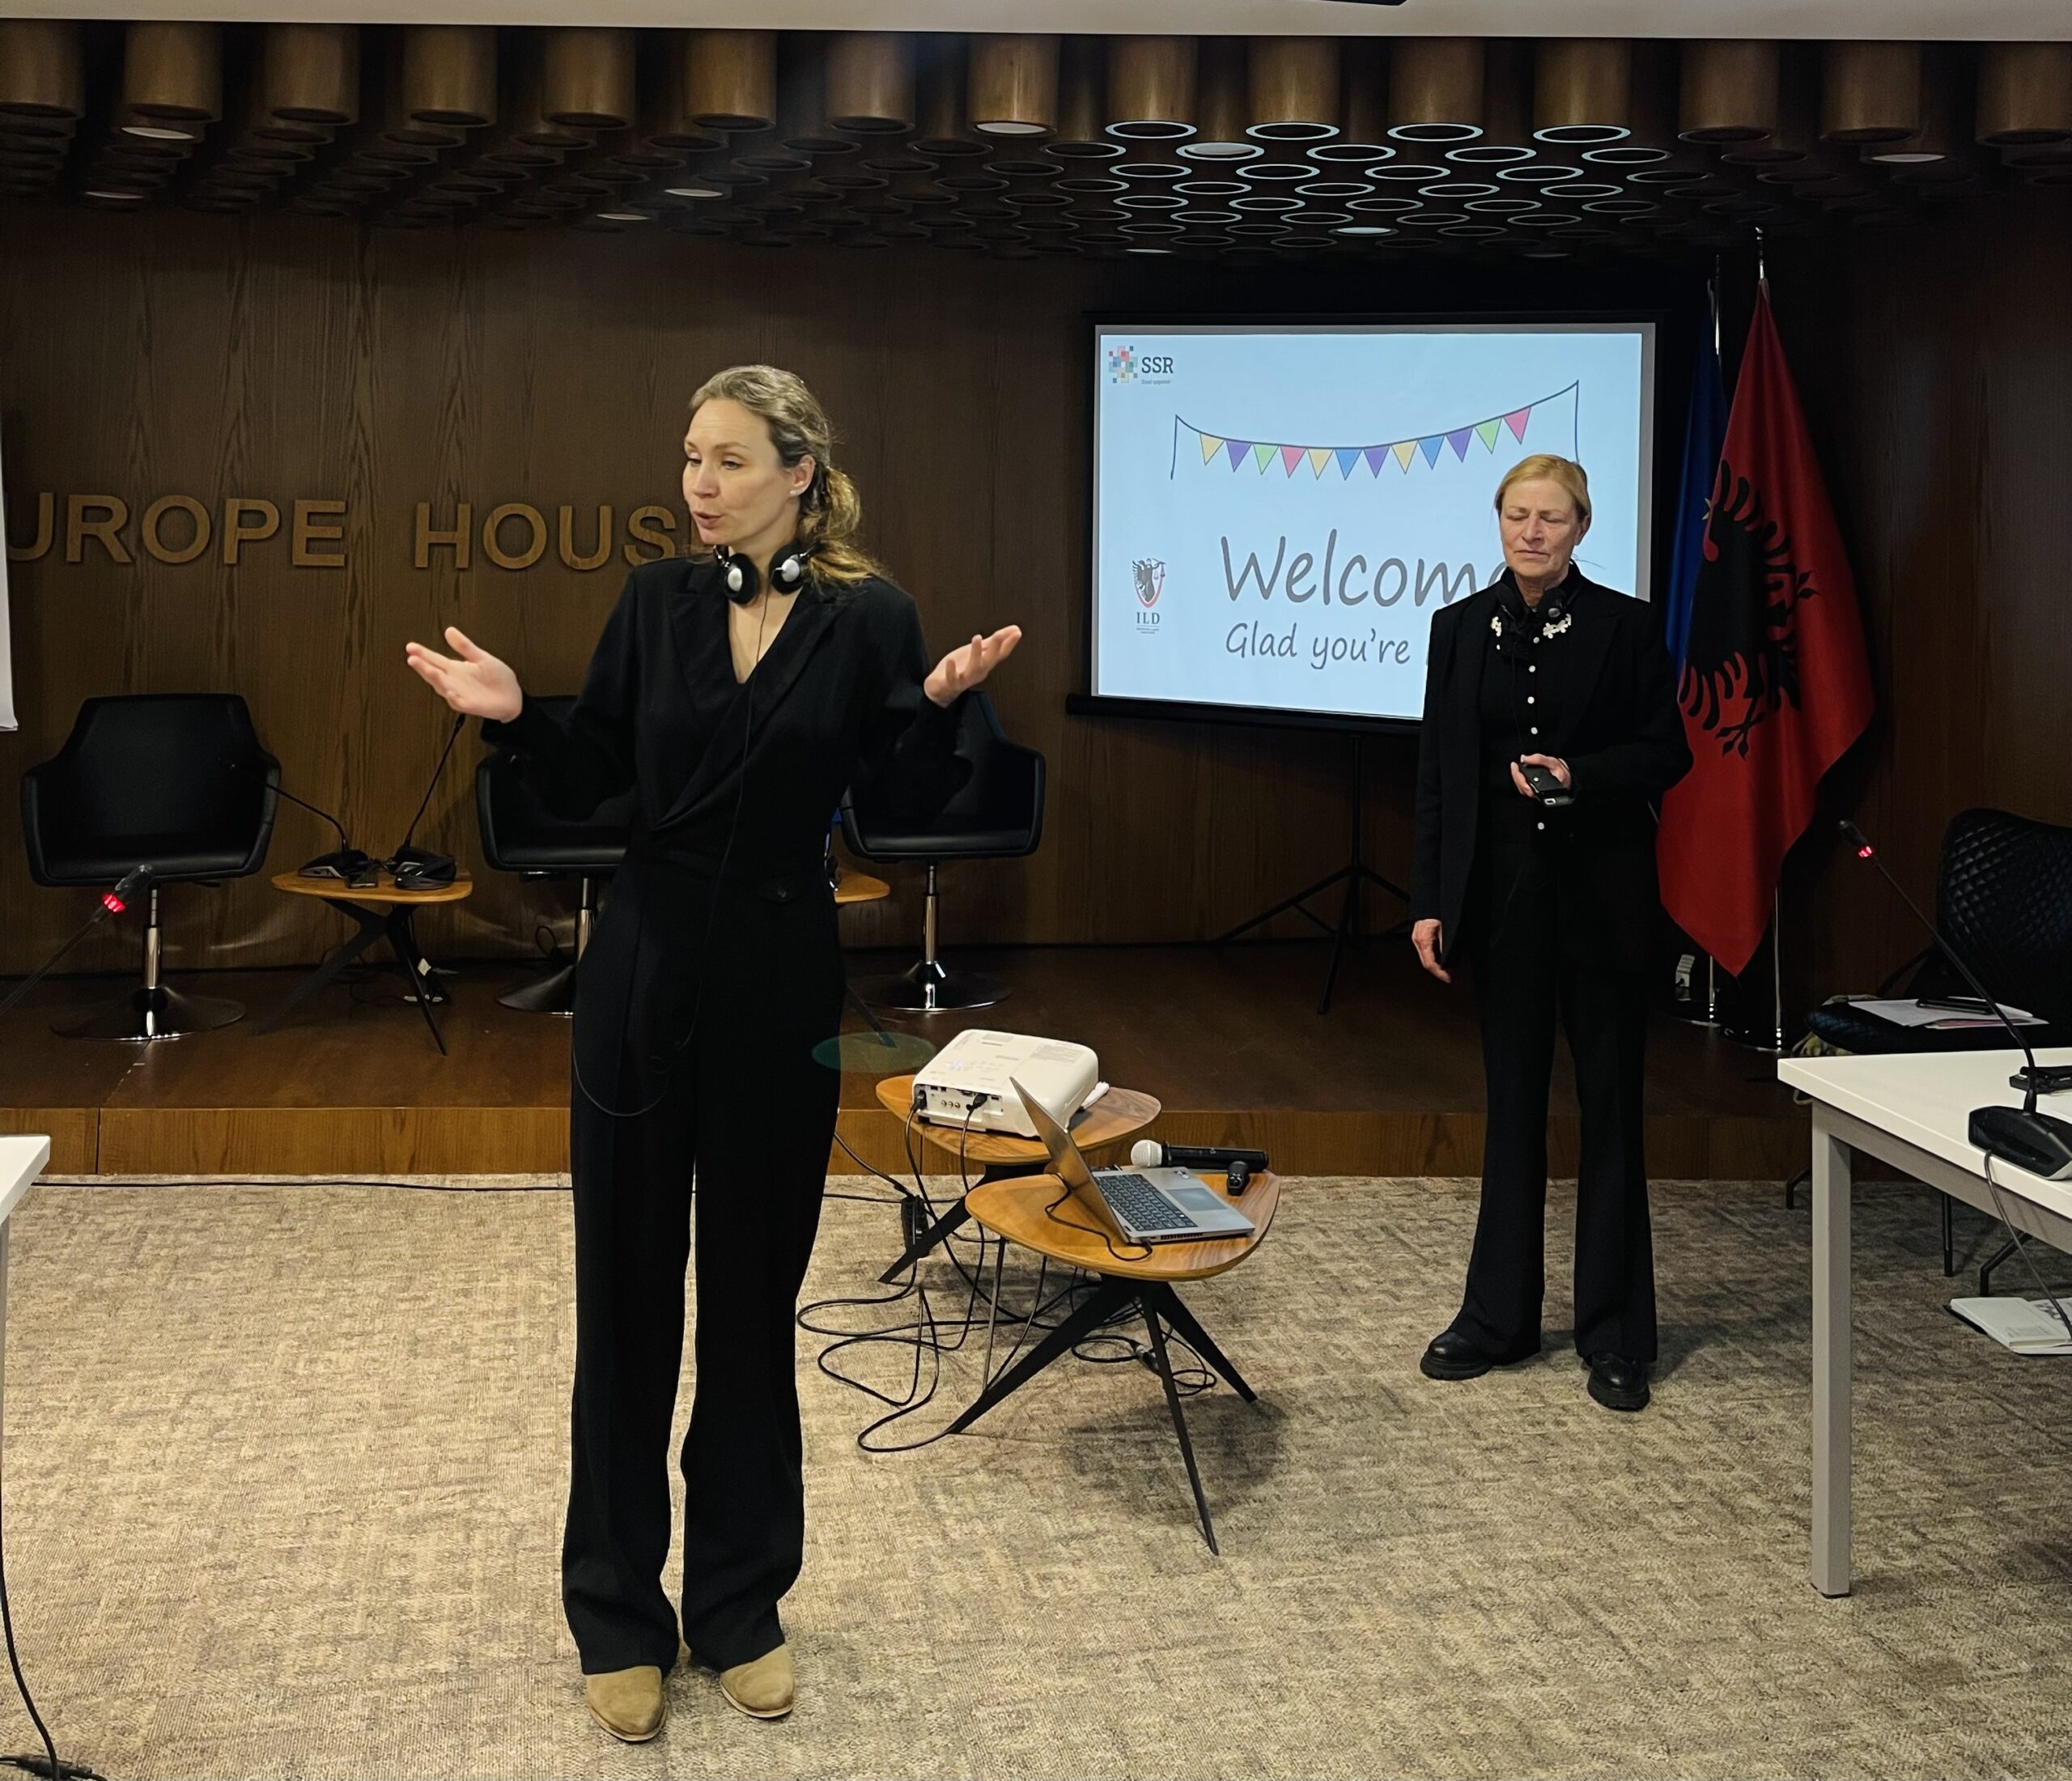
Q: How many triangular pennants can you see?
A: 12